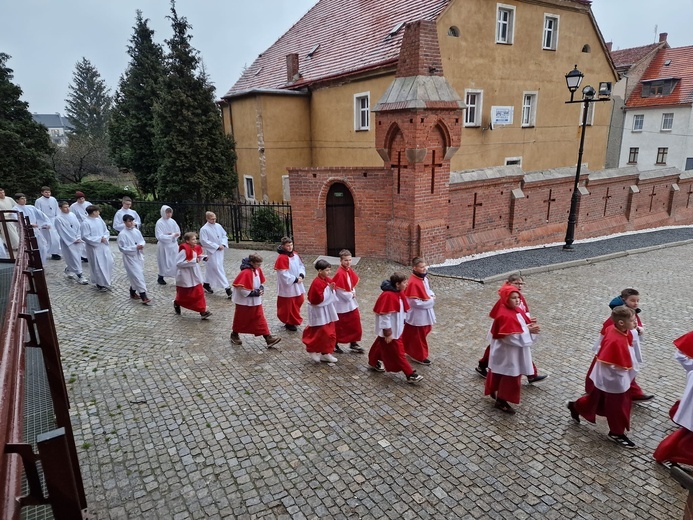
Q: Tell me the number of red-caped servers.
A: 12